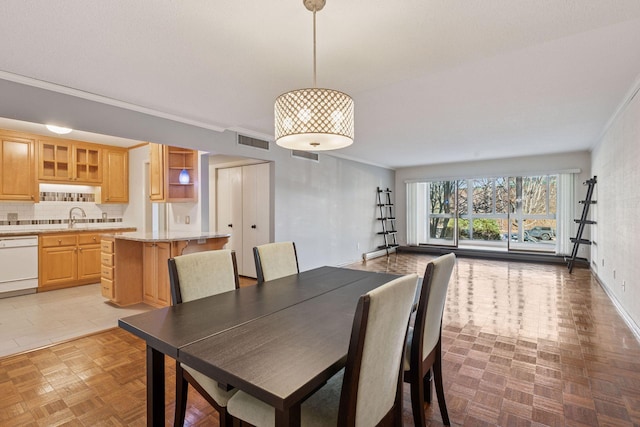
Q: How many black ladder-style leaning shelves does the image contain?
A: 2